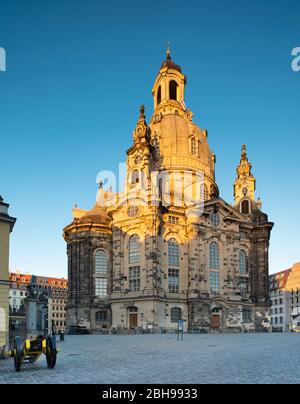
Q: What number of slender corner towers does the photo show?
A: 2